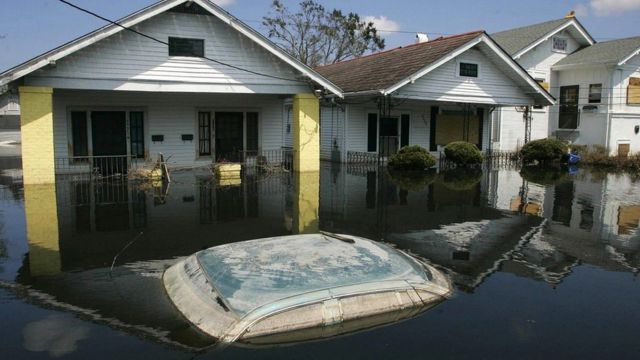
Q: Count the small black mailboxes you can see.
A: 2